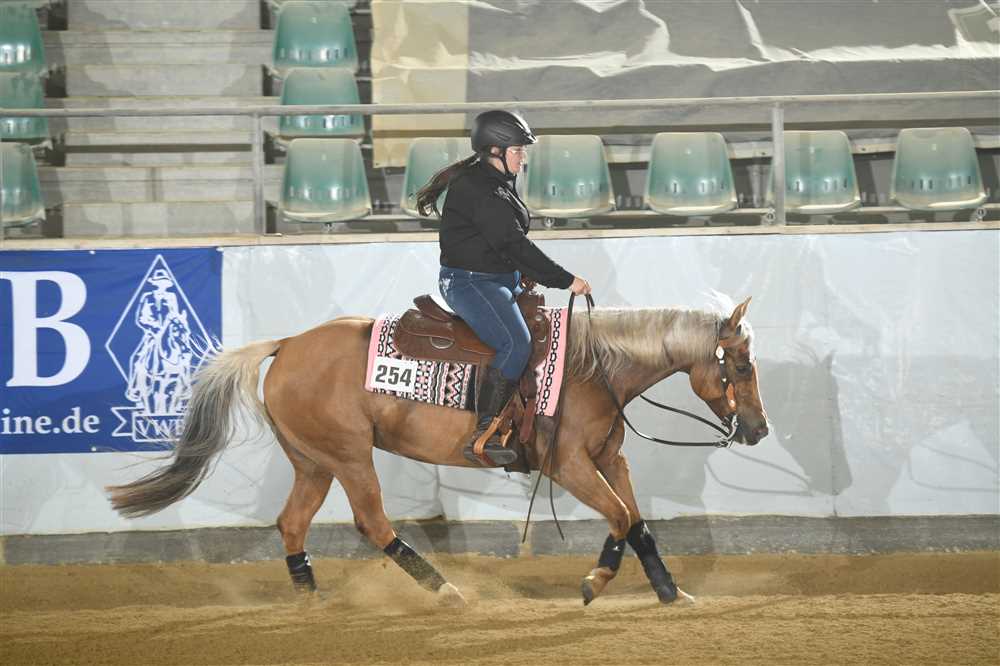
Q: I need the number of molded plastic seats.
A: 11